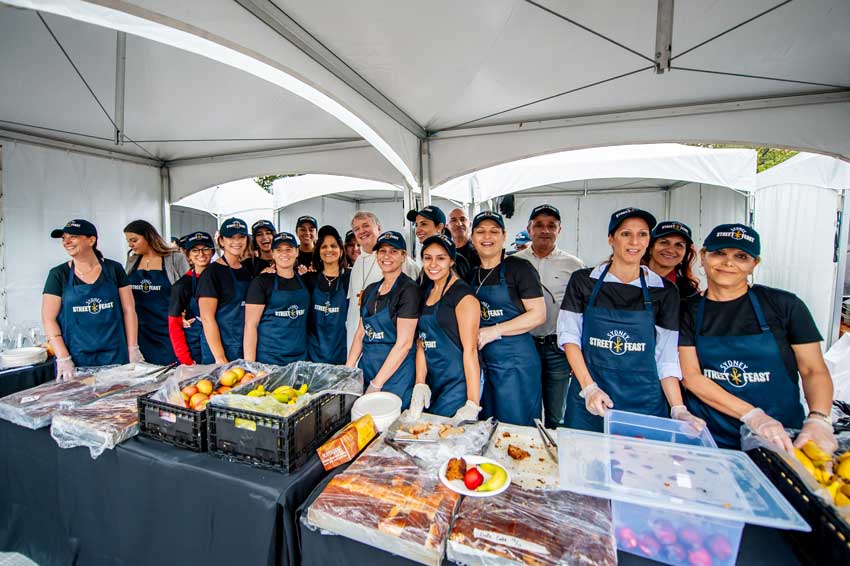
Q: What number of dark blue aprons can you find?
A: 11